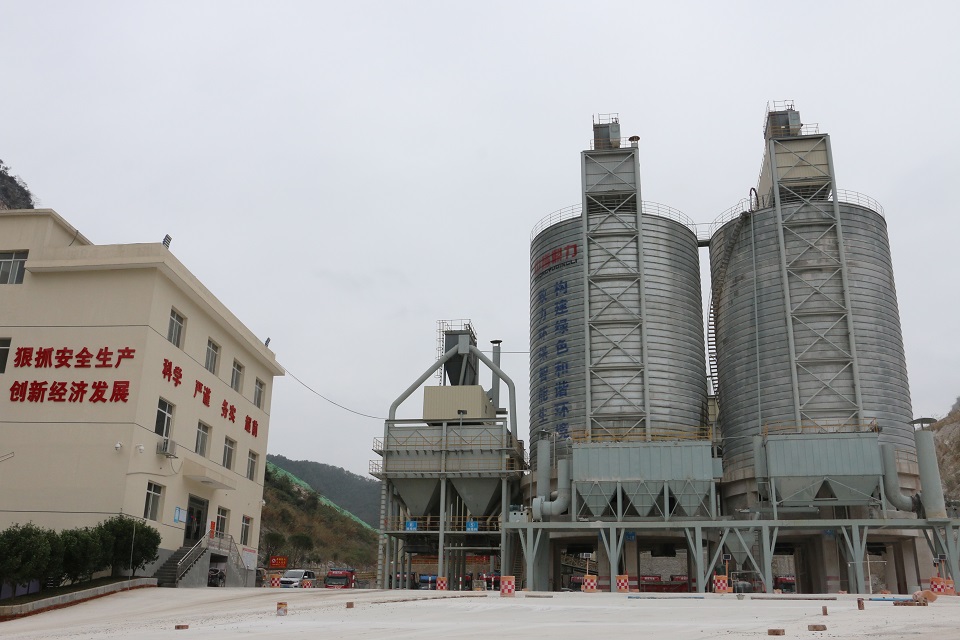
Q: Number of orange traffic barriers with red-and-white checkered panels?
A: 9